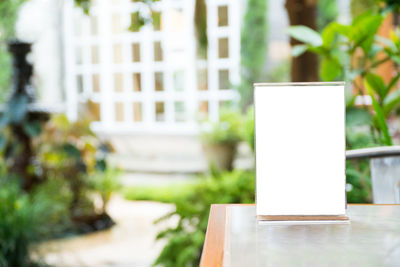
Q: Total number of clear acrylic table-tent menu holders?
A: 1